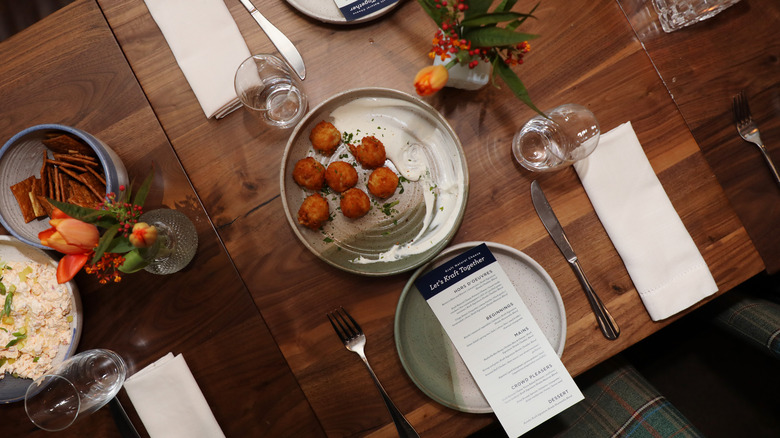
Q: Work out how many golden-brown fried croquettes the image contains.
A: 7